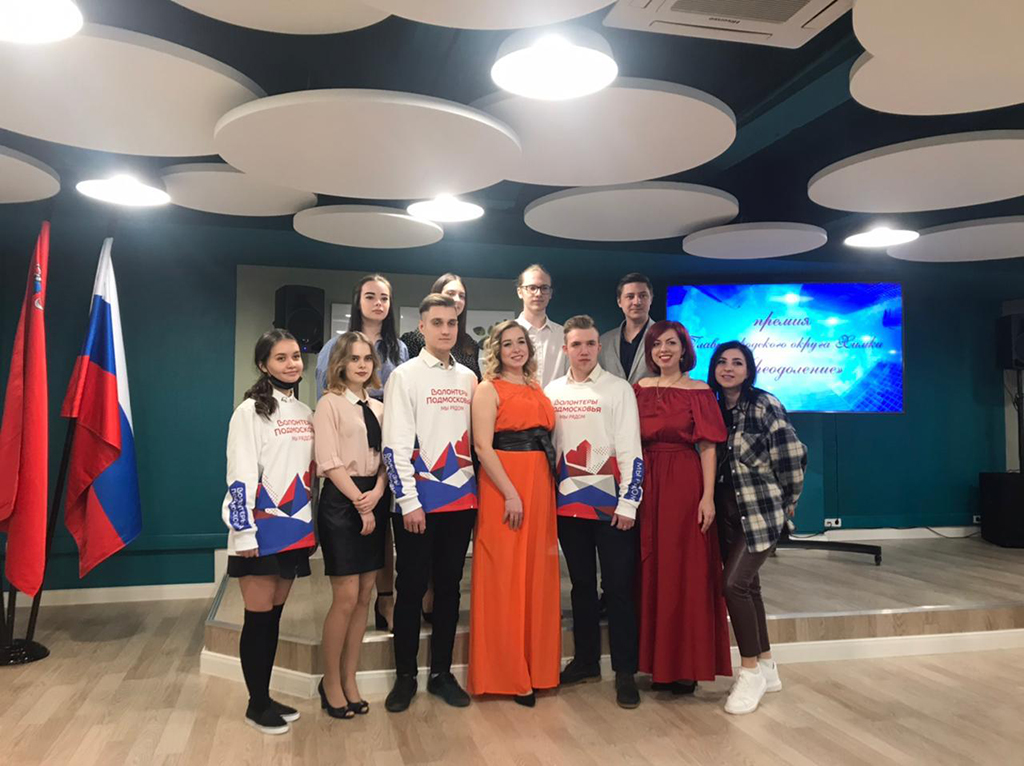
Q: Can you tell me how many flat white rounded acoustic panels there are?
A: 14